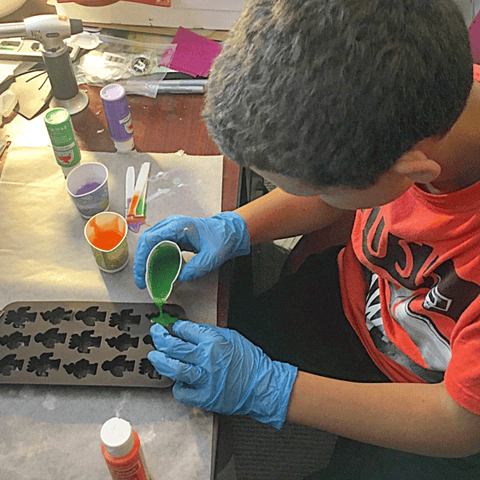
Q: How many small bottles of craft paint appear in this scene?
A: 3